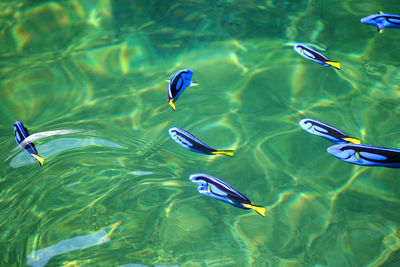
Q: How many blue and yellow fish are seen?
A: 8